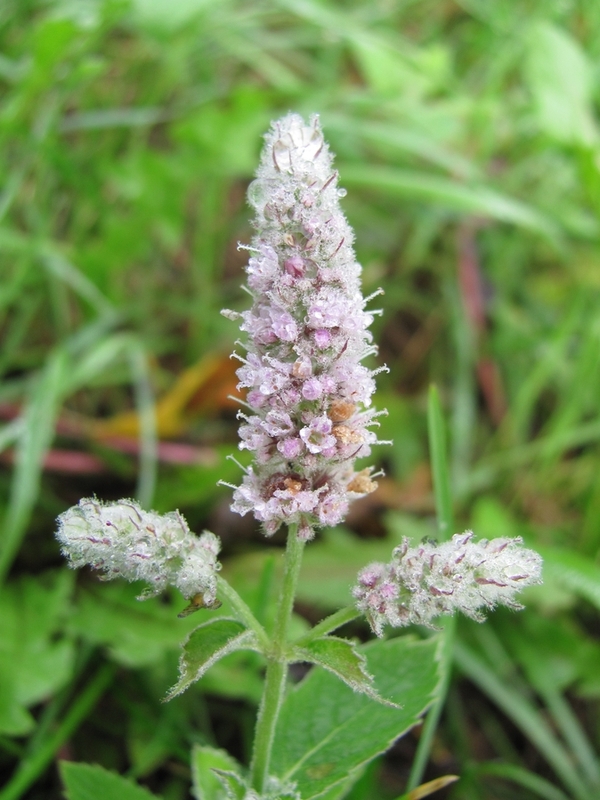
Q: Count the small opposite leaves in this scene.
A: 2